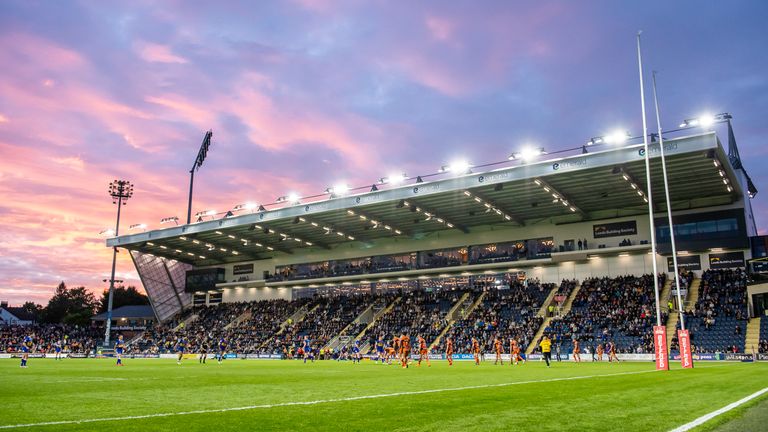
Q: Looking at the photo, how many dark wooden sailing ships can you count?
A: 0